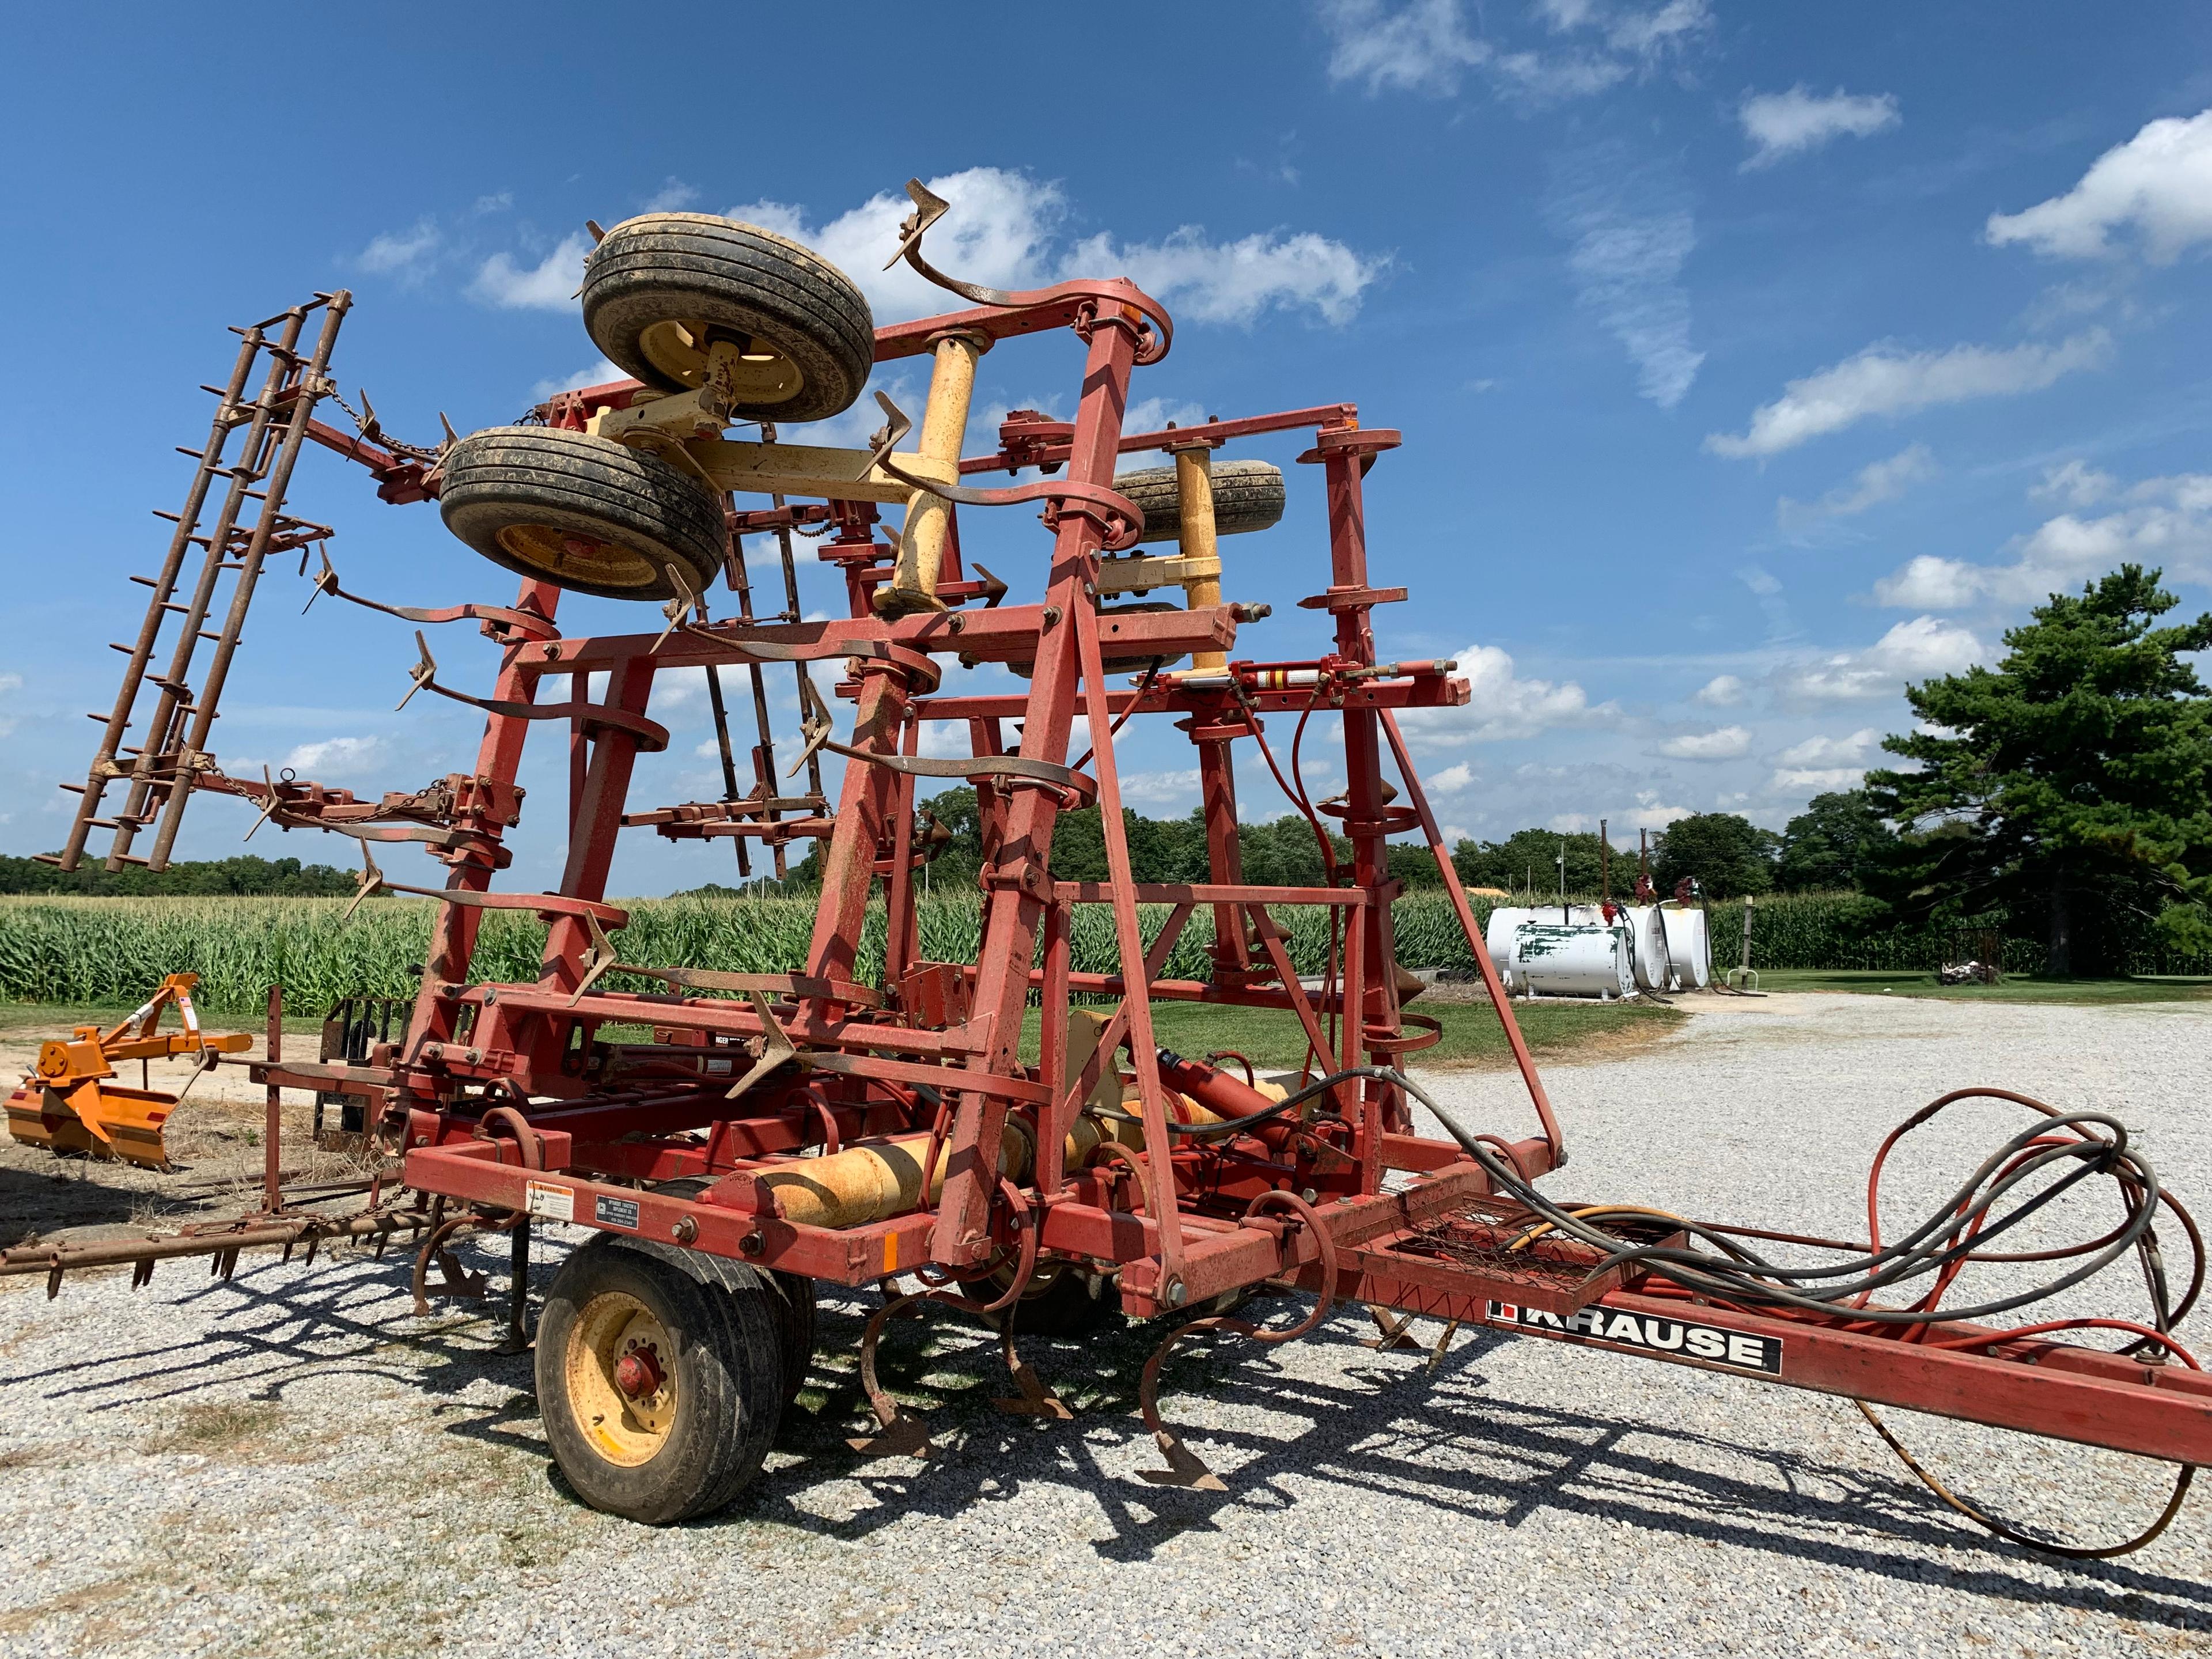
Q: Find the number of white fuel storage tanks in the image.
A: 3